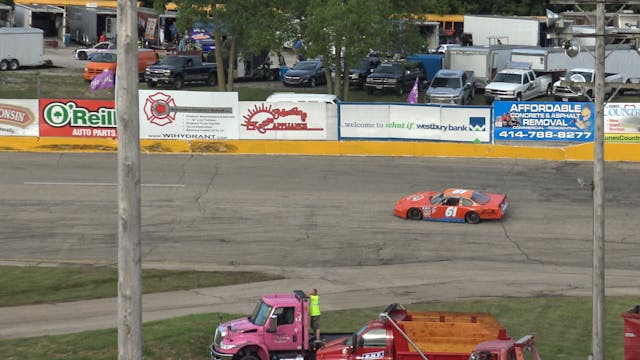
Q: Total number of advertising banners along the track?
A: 7